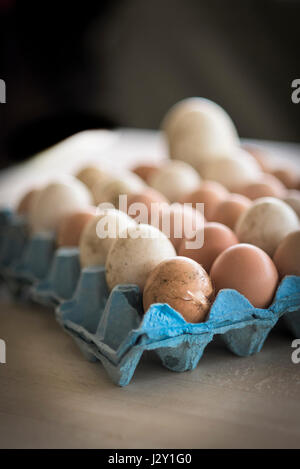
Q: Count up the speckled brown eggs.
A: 1